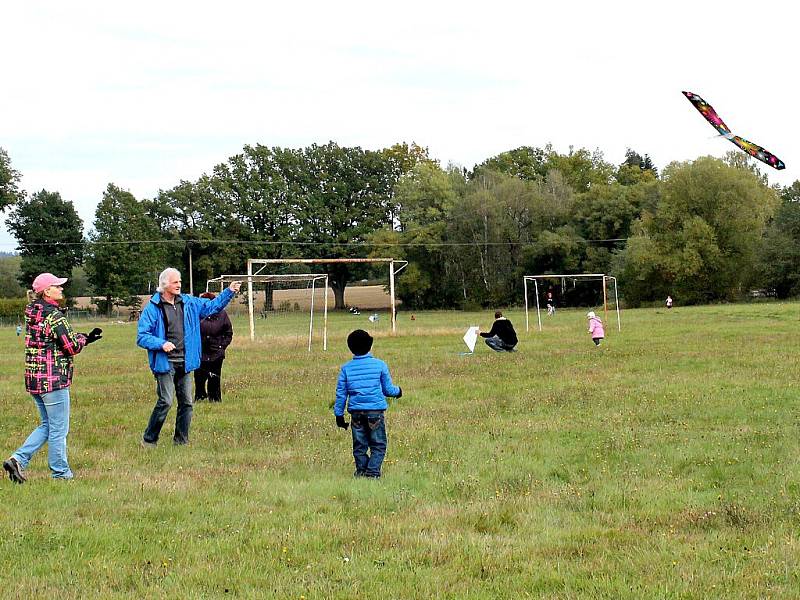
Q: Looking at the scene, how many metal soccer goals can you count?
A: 3